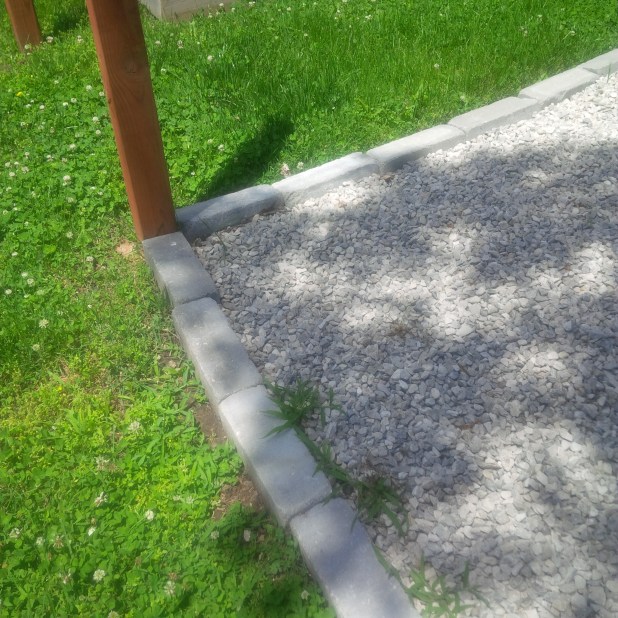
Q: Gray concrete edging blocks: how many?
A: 10